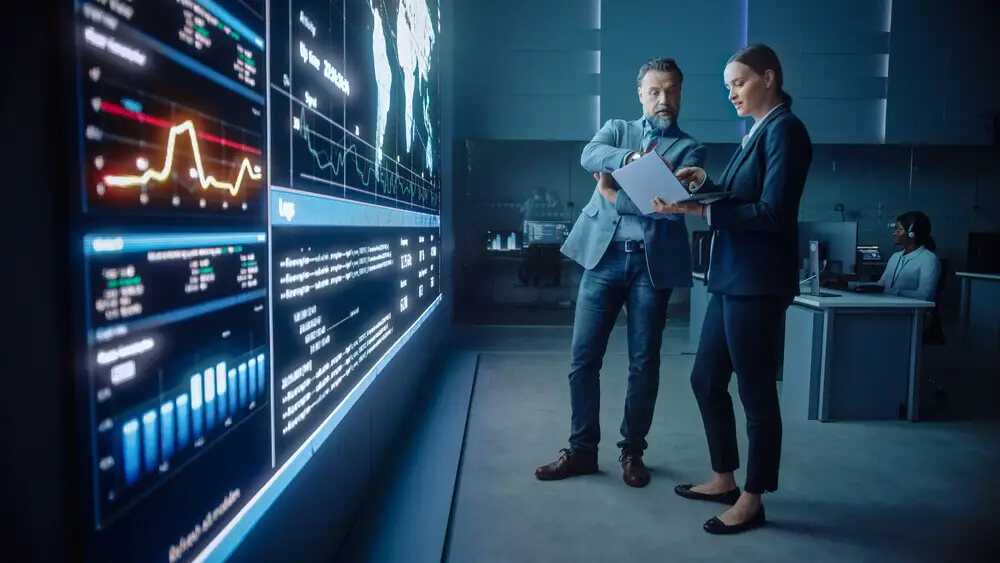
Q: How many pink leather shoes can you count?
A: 0